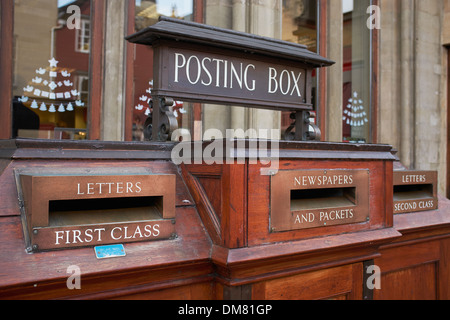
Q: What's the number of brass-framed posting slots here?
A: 3